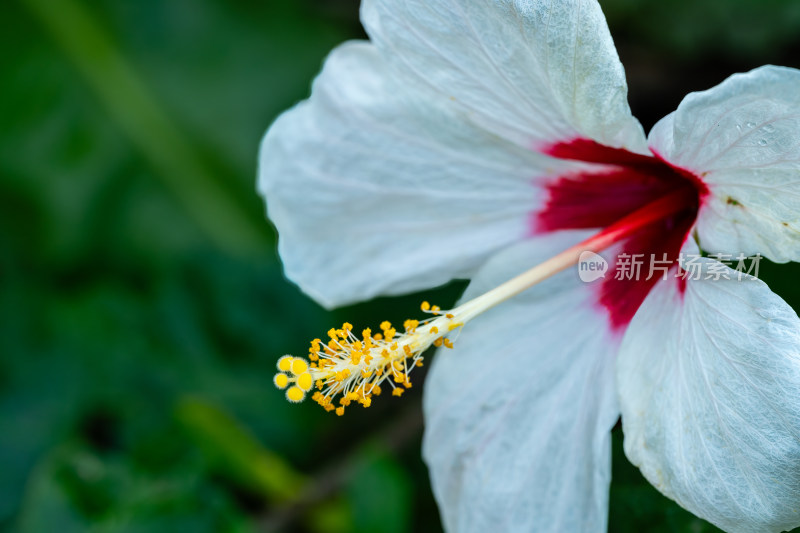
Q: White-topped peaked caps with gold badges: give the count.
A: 0